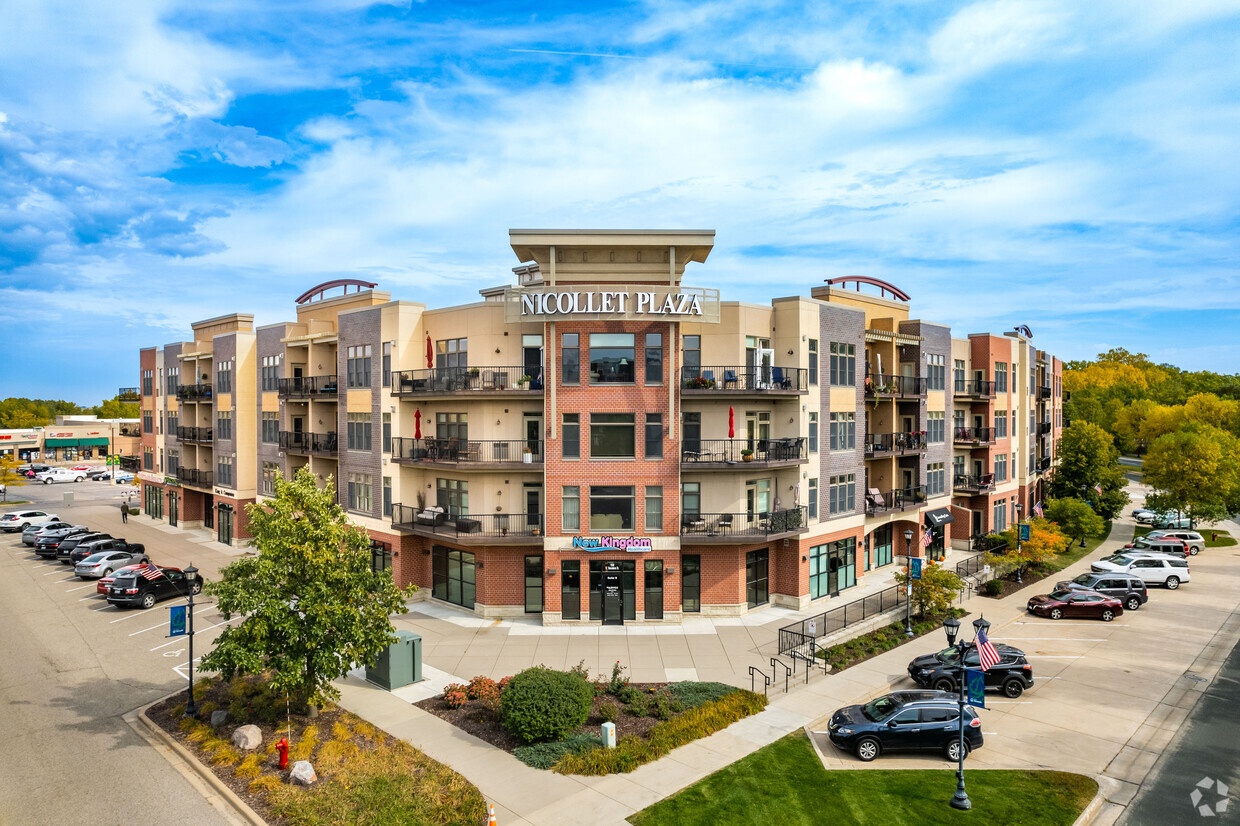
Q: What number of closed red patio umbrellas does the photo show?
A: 3